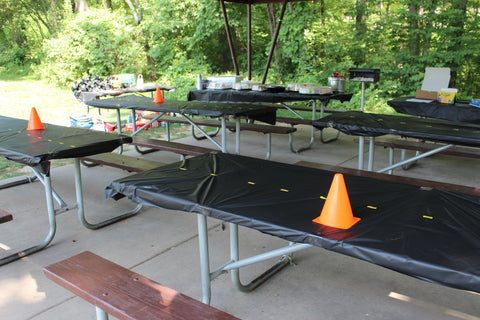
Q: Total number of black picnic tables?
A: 7